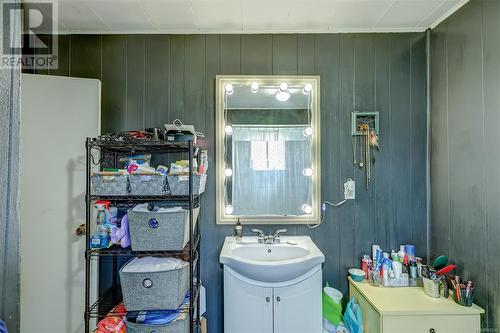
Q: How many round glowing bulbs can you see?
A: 10